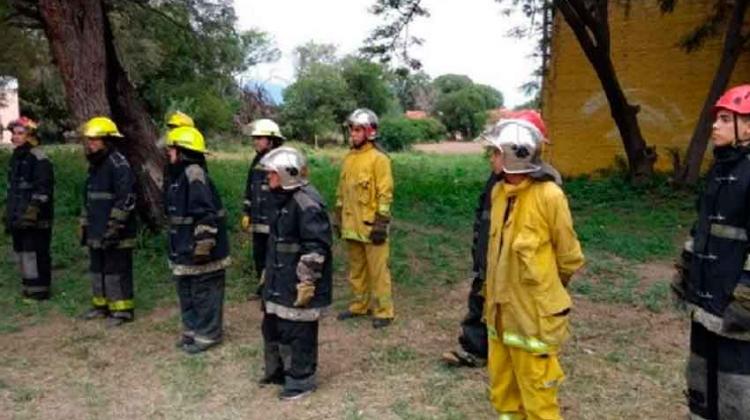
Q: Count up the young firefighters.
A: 10